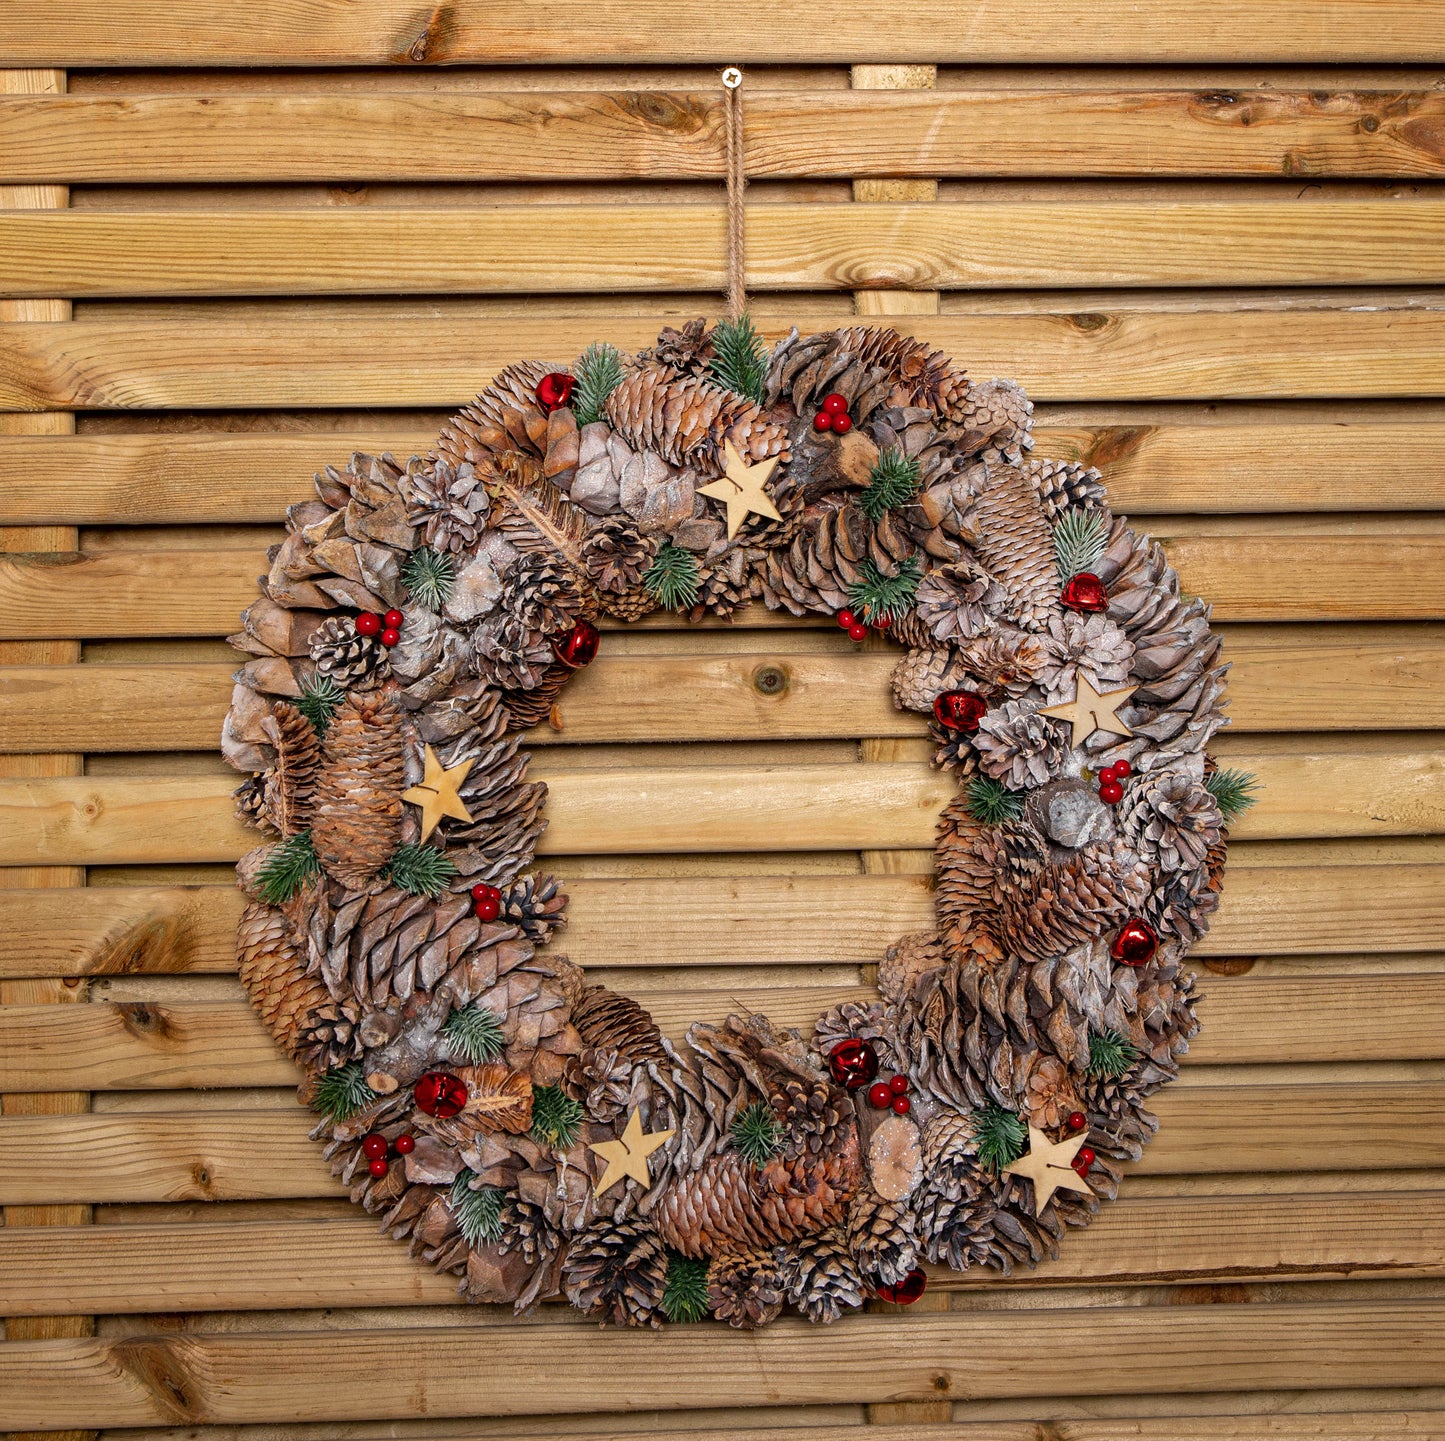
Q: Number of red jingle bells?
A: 8